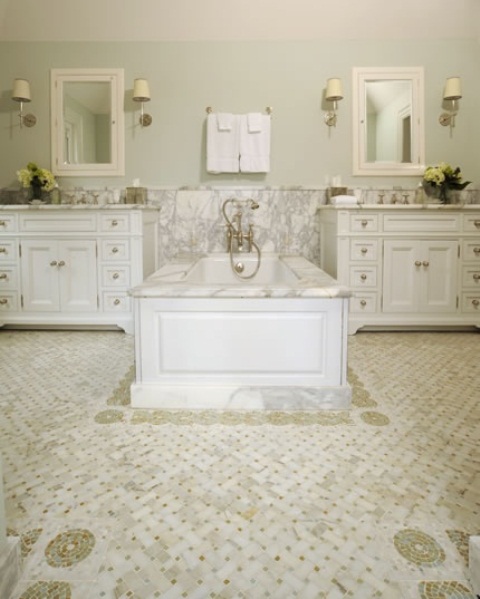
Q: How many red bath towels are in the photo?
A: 0